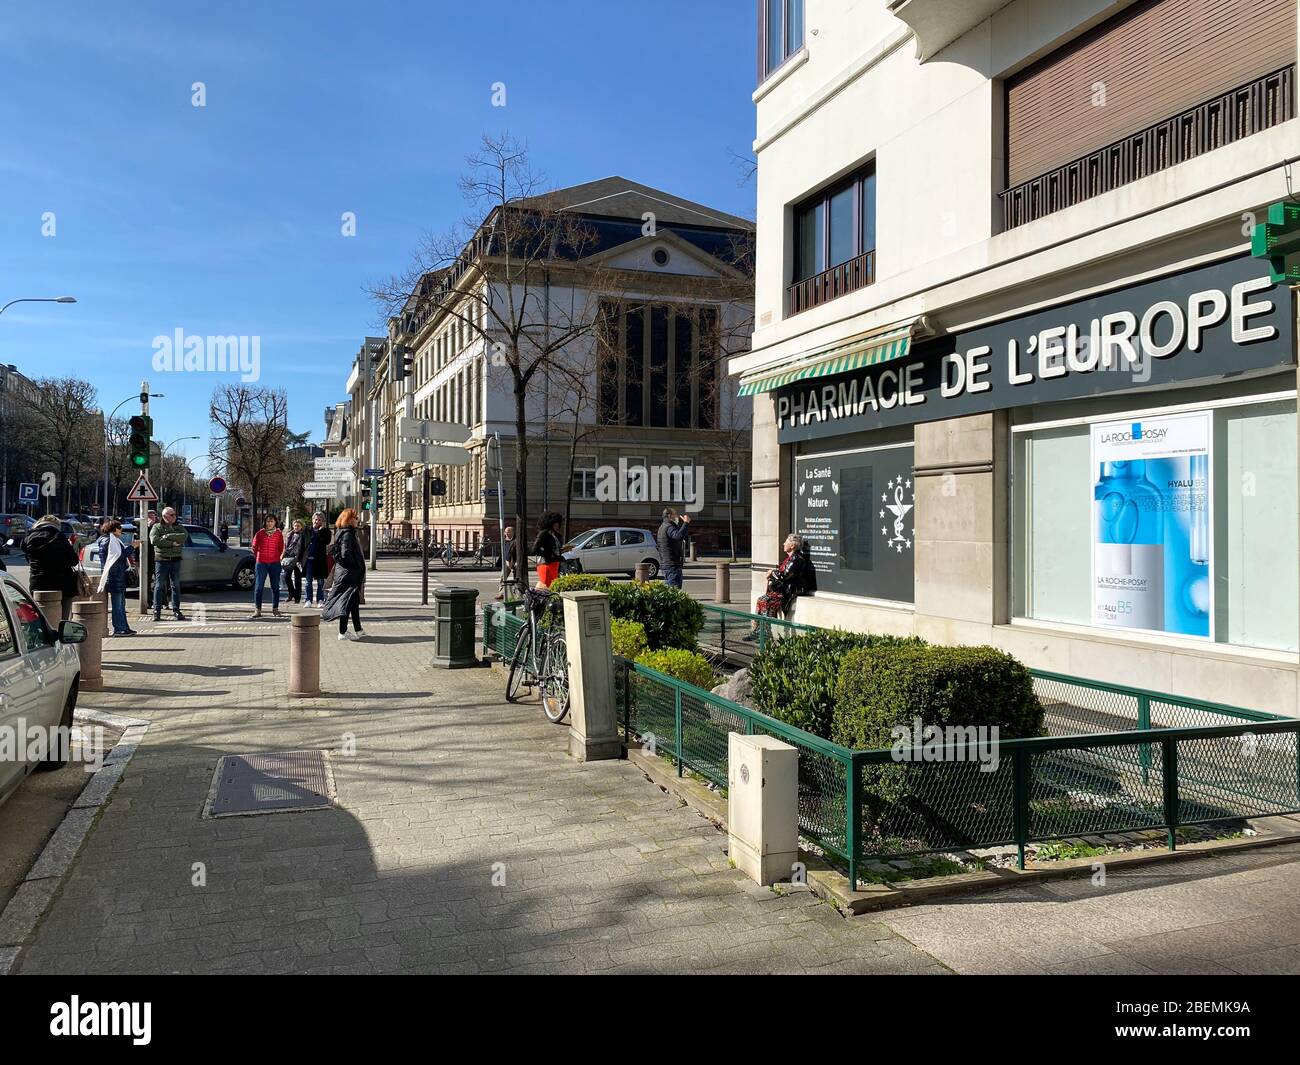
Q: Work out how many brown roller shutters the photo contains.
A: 1